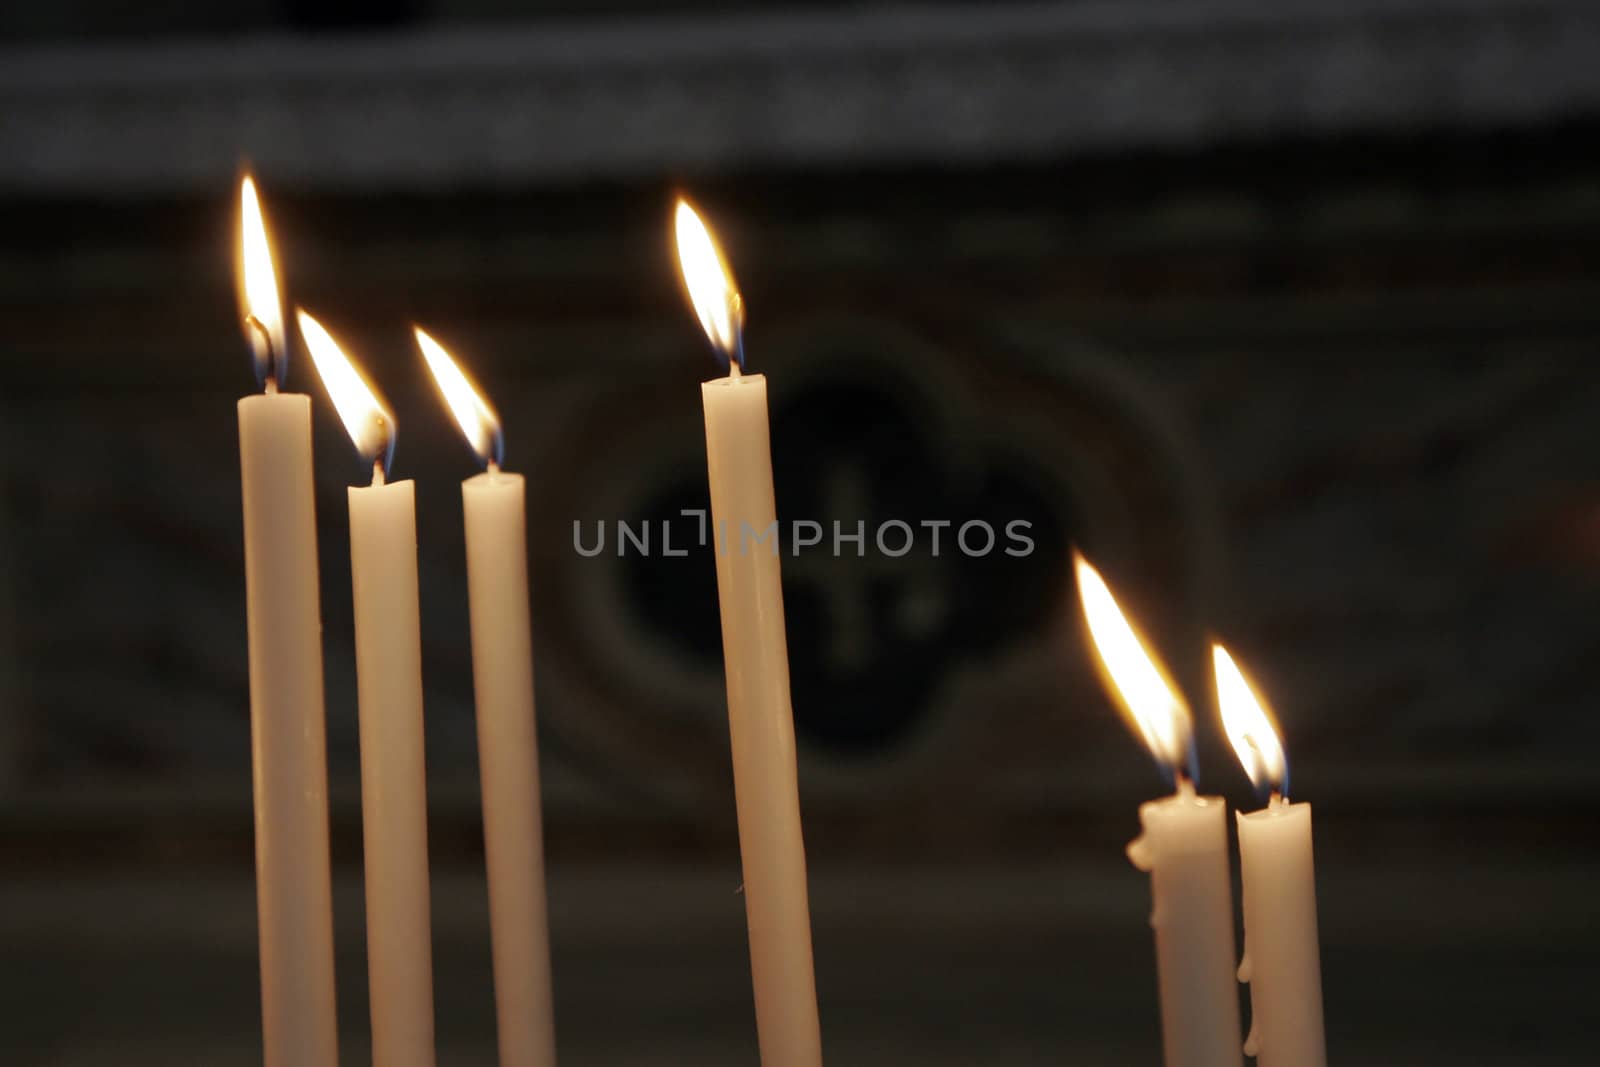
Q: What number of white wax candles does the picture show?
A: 6